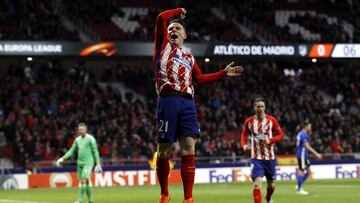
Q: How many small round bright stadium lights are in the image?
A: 3